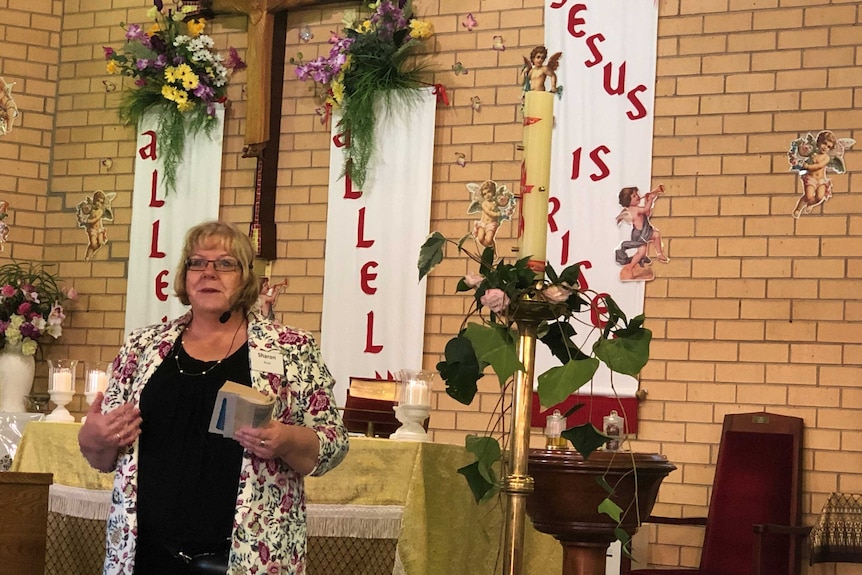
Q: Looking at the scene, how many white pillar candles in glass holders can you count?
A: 3